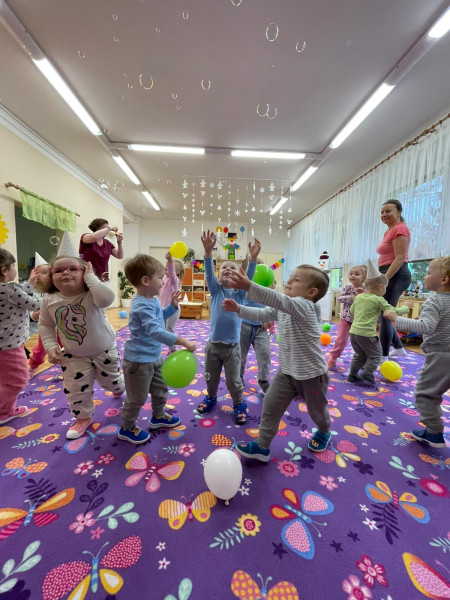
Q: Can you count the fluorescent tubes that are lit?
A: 9